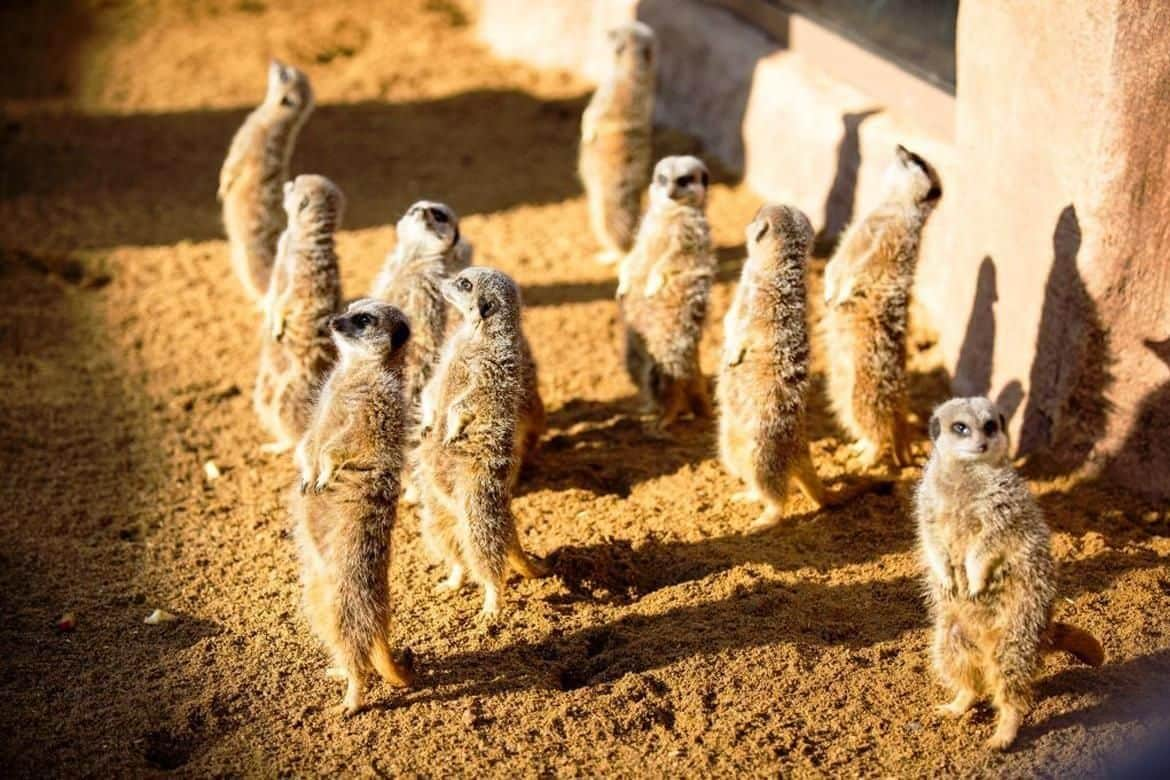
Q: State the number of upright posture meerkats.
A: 10